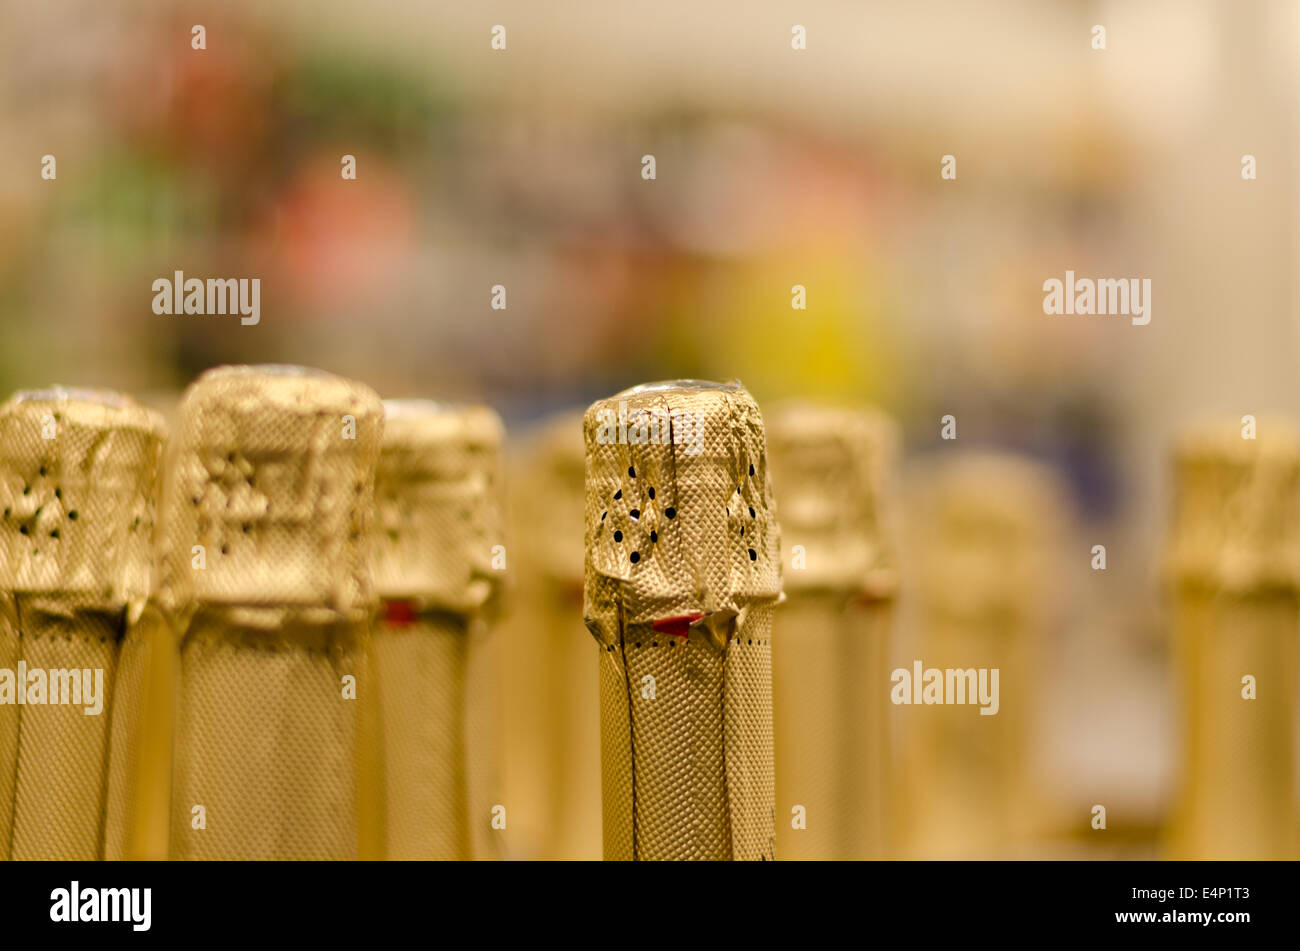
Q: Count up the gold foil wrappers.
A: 8